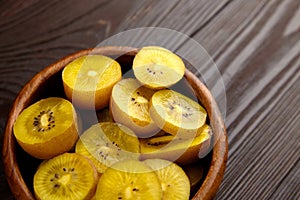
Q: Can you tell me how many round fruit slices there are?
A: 9